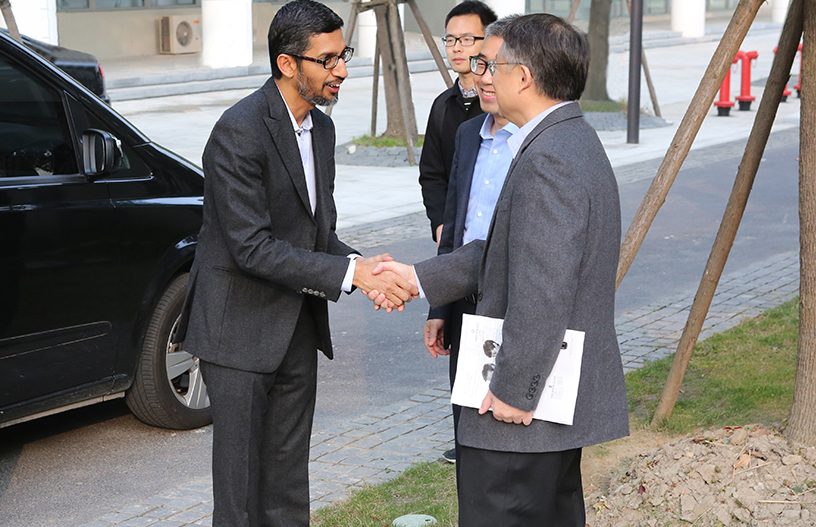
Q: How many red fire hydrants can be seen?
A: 4